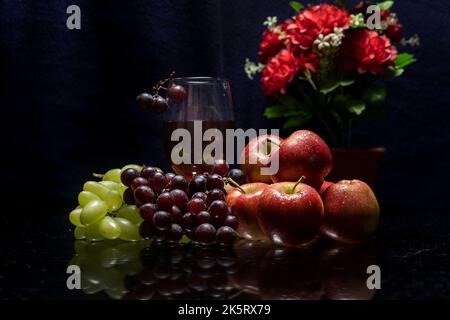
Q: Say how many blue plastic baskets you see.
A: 0